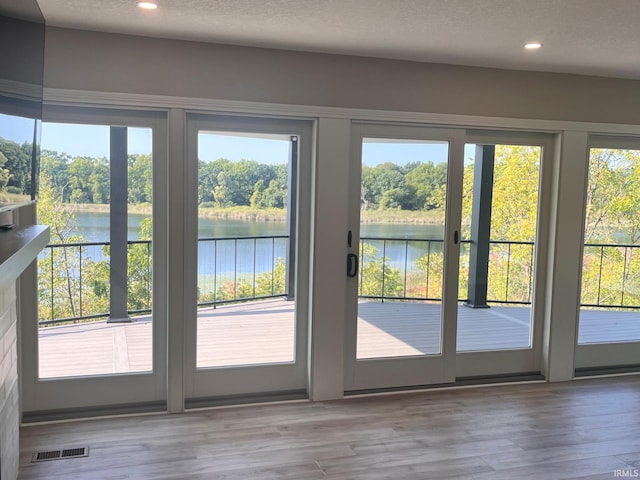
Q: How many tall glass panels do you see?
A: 5